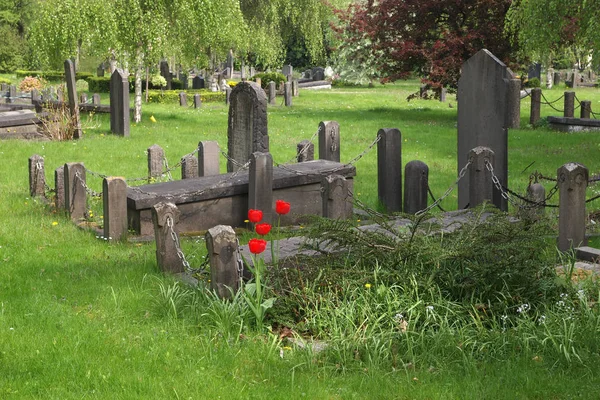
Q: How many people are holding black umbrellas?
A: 0